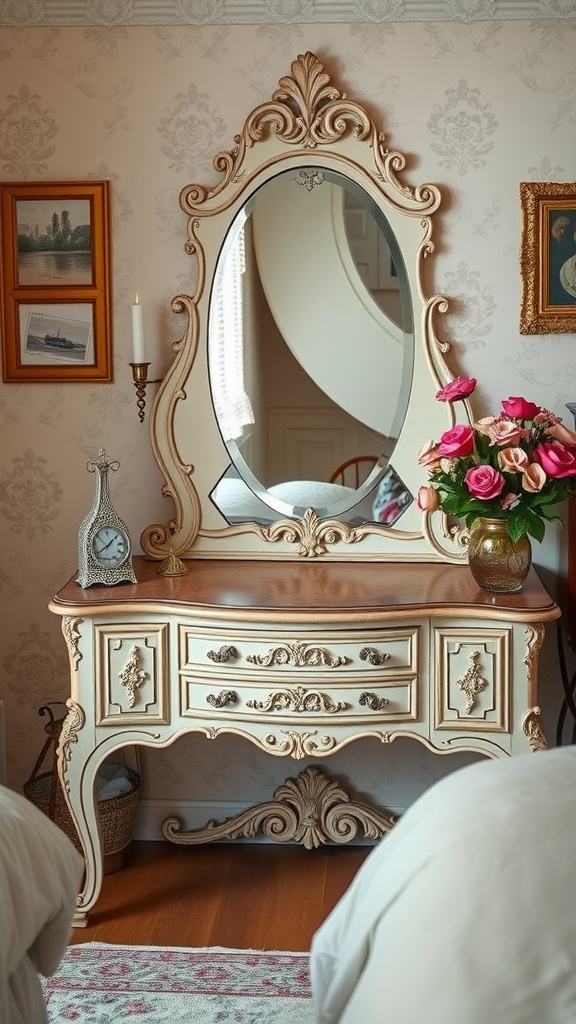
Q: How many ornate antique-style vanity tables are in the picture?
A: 1